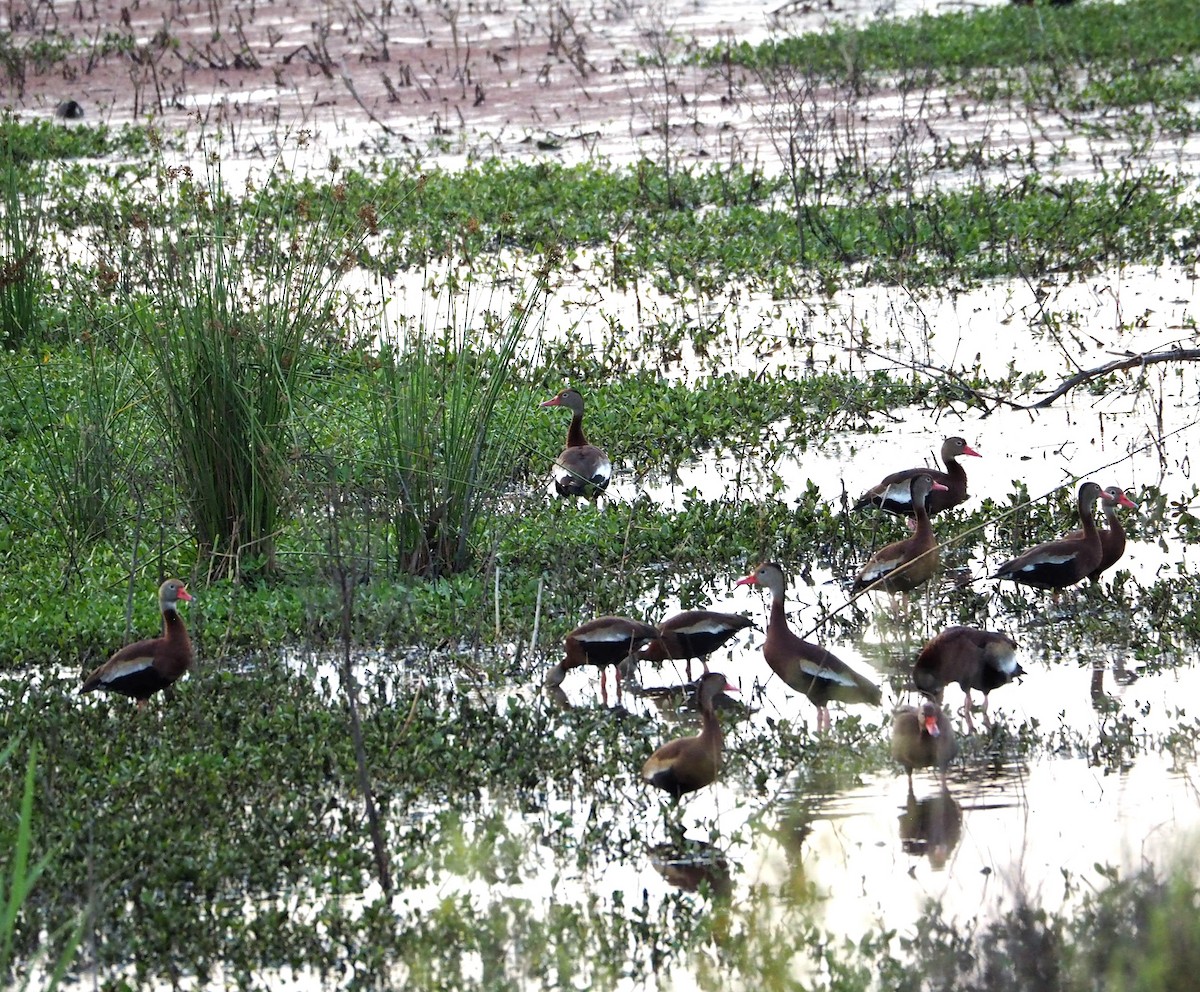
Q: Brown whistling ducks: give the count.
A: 12